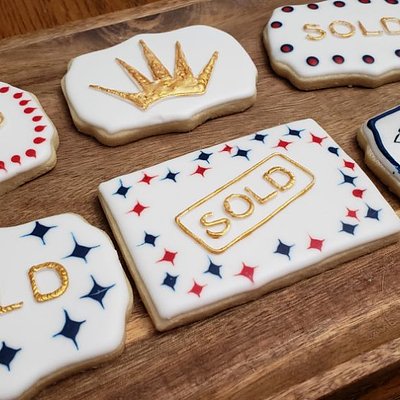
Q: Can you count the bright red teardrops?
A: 10